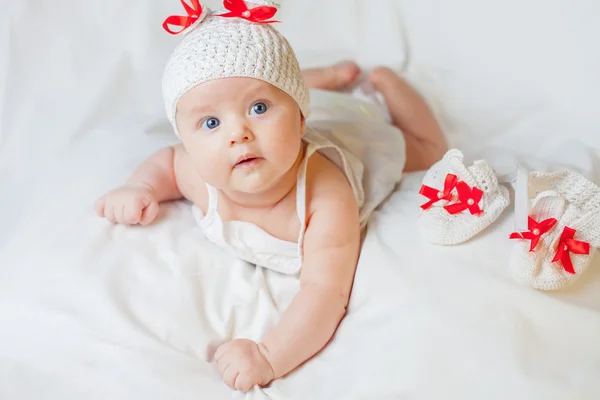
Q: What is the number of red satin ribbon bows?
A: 6